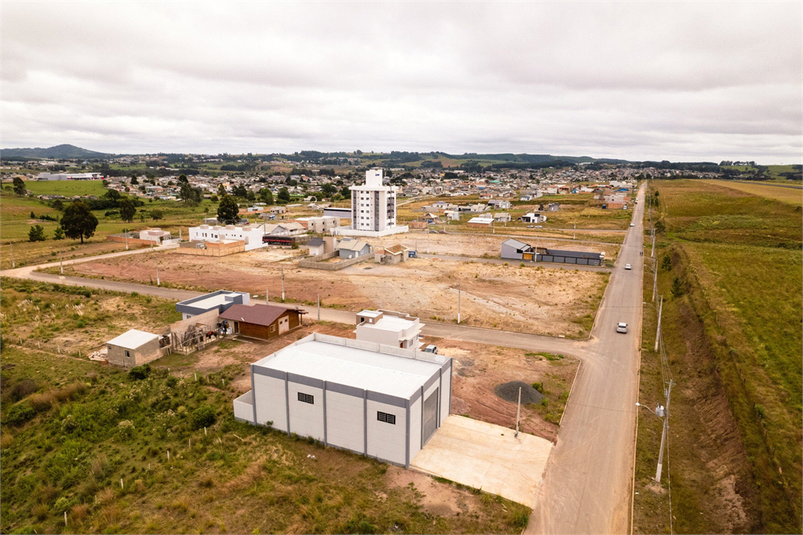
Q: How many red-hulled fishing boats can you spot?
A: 0